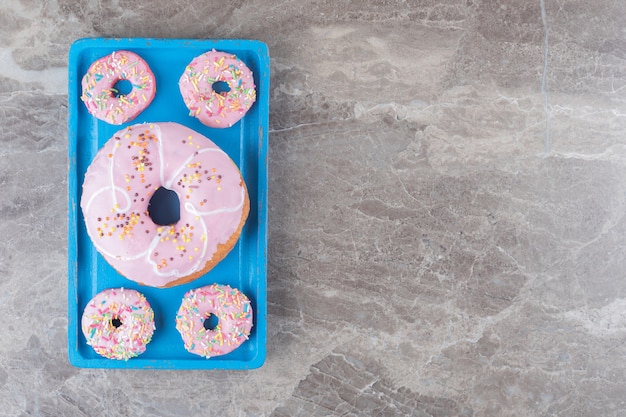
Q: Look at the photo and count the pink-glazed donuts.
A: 5